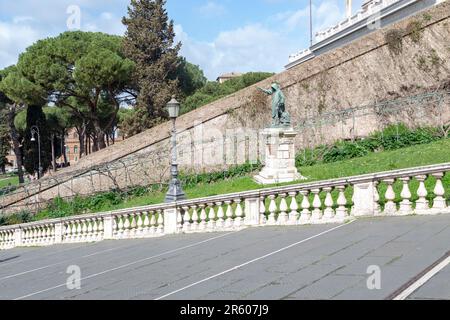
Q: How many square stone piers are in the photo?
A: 6